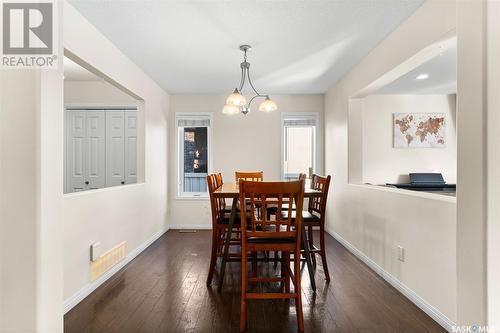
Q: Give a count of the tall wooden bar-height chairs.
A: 6